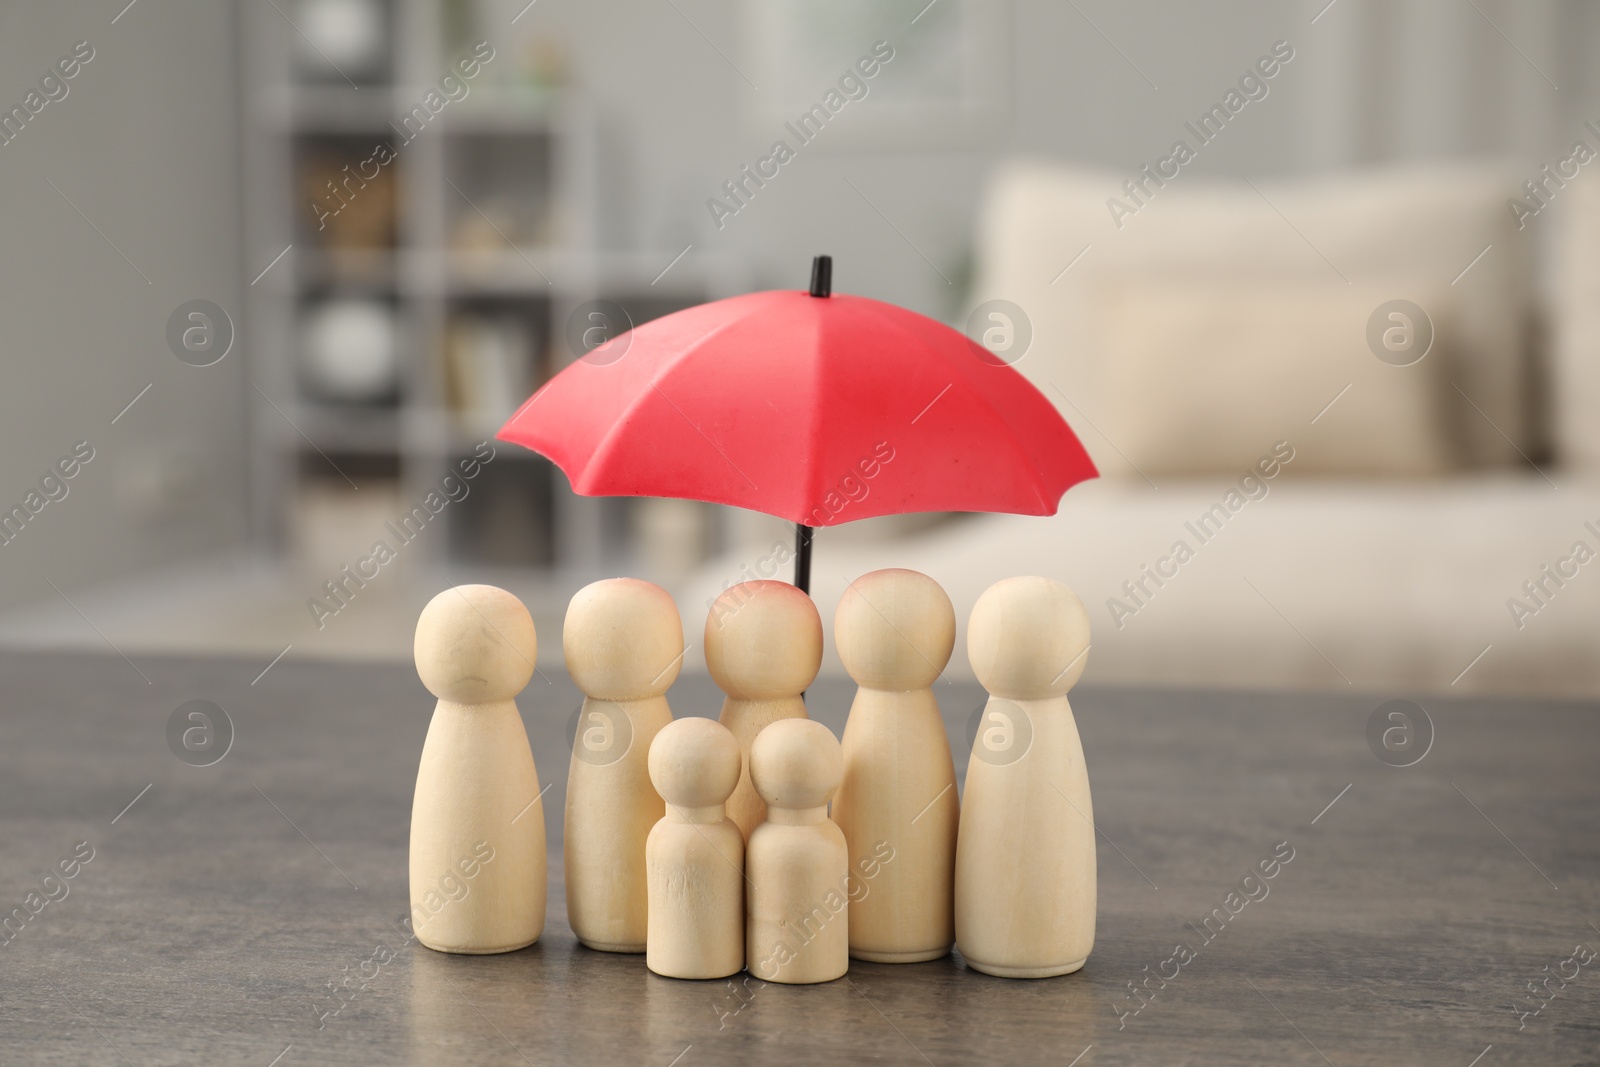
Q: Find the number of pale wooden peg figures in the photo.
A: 7